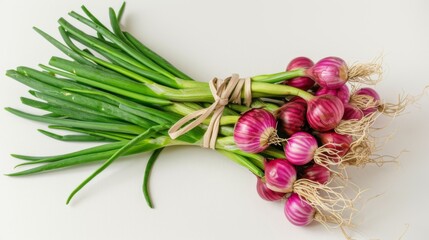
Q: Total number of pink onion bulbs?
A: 14